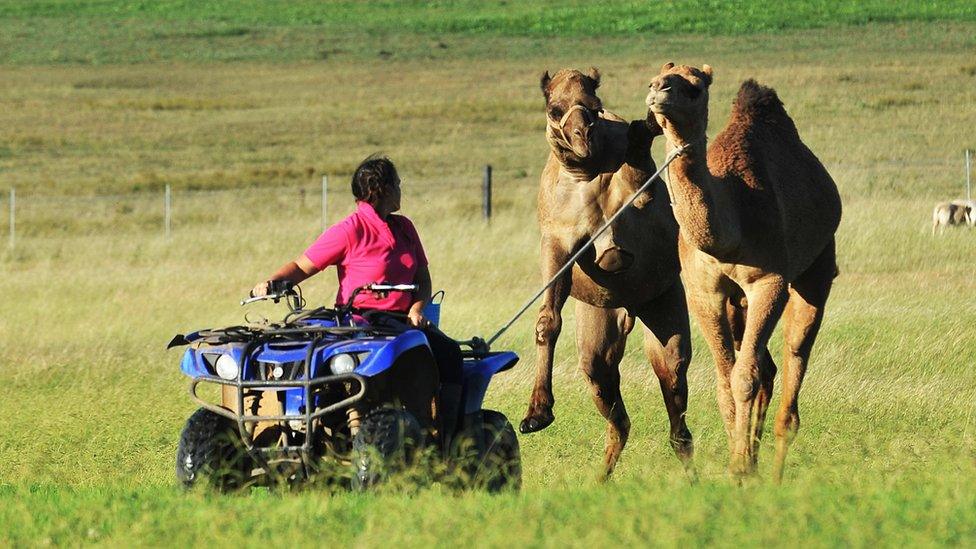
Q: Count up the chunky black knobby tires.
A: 3